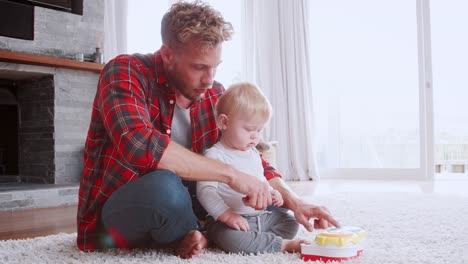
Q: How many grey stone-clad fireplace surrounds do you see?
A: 1